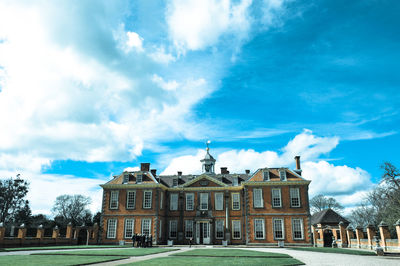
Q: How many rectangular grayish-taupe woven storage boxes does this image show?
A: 0